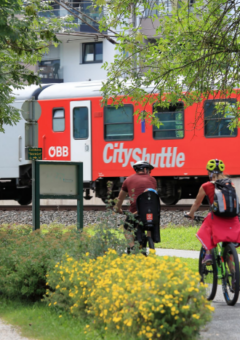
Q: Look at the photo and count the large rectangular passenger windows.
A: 3